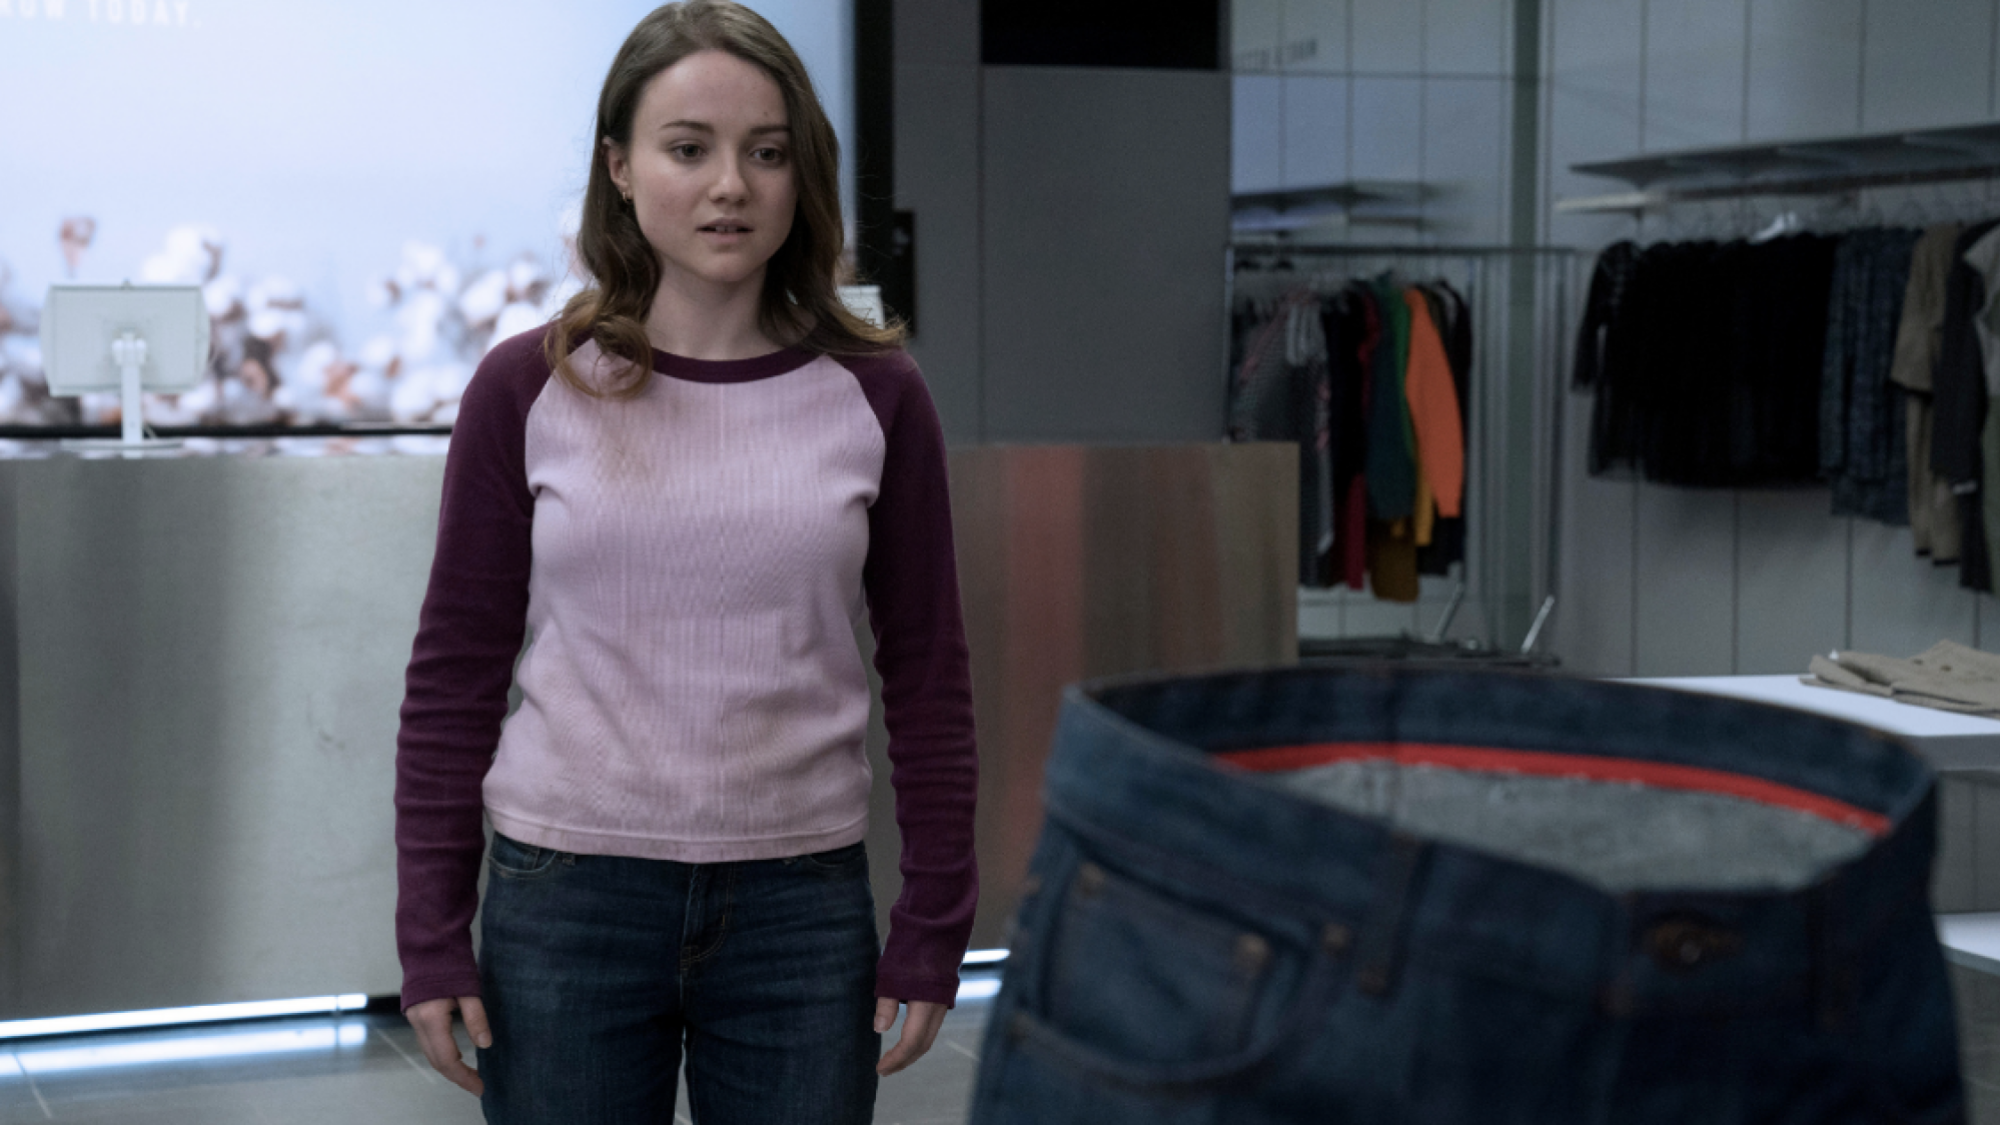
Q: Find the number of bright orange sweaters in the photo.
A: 1